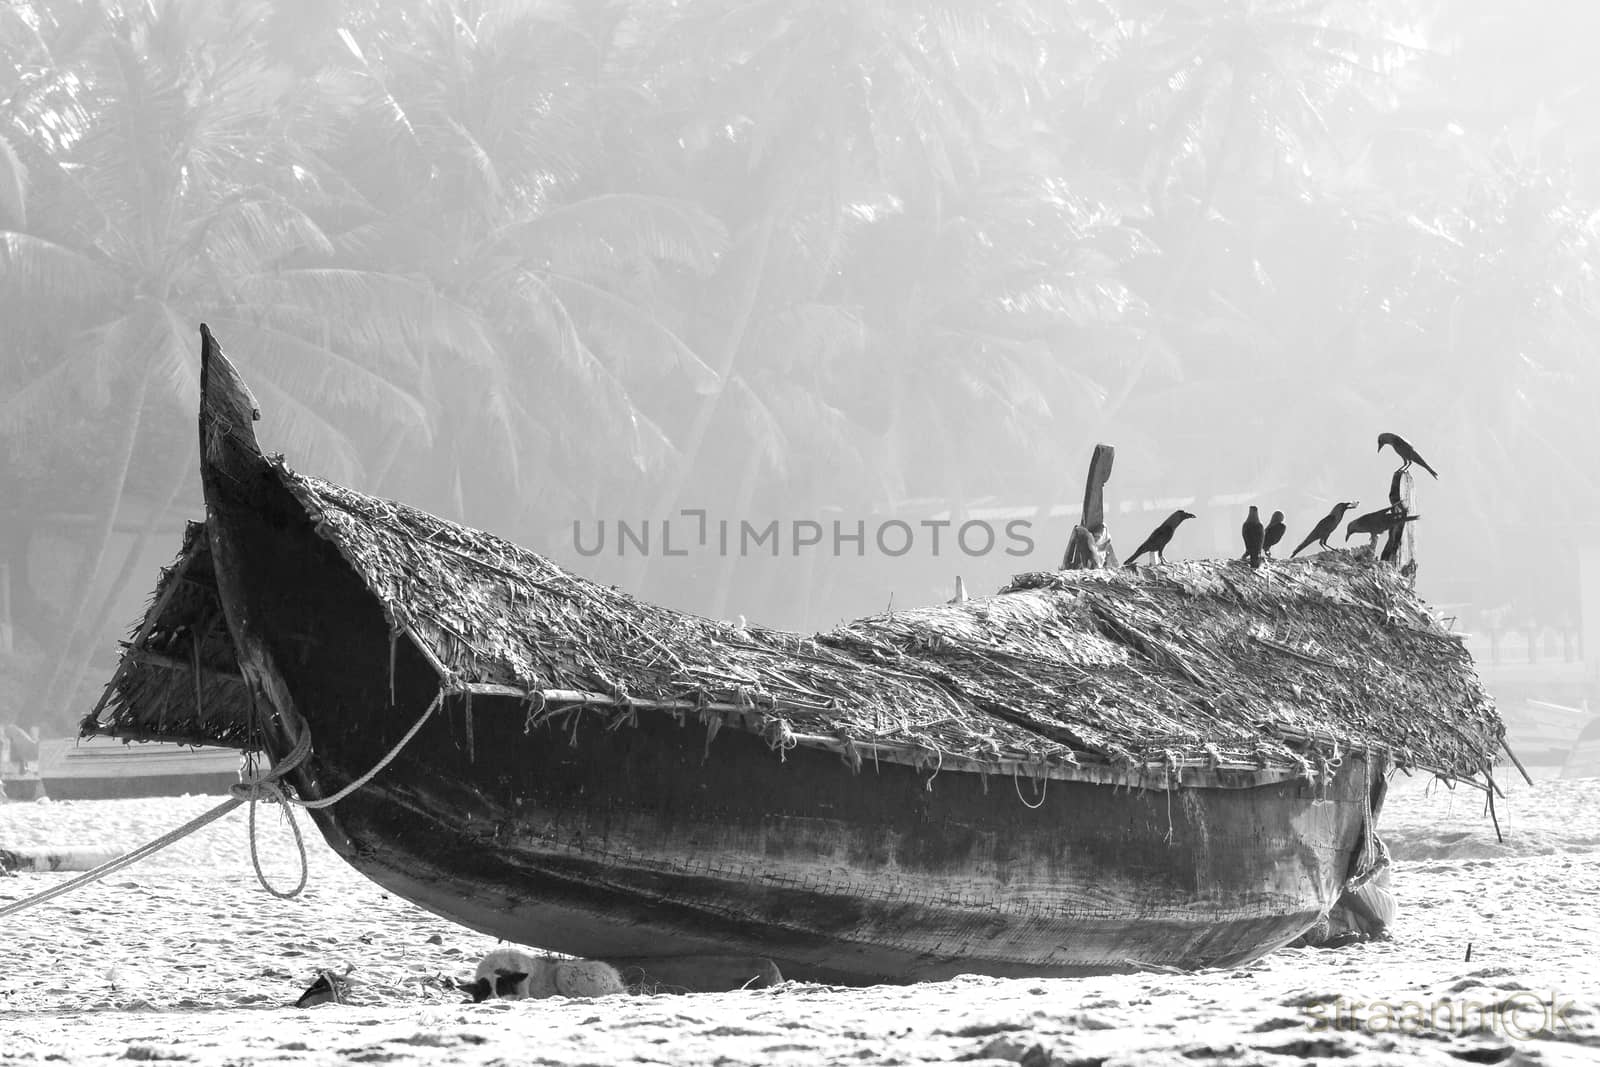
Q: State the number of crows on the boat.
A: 6